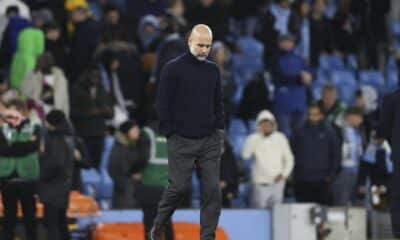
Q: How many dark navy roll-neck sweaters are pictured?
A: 1